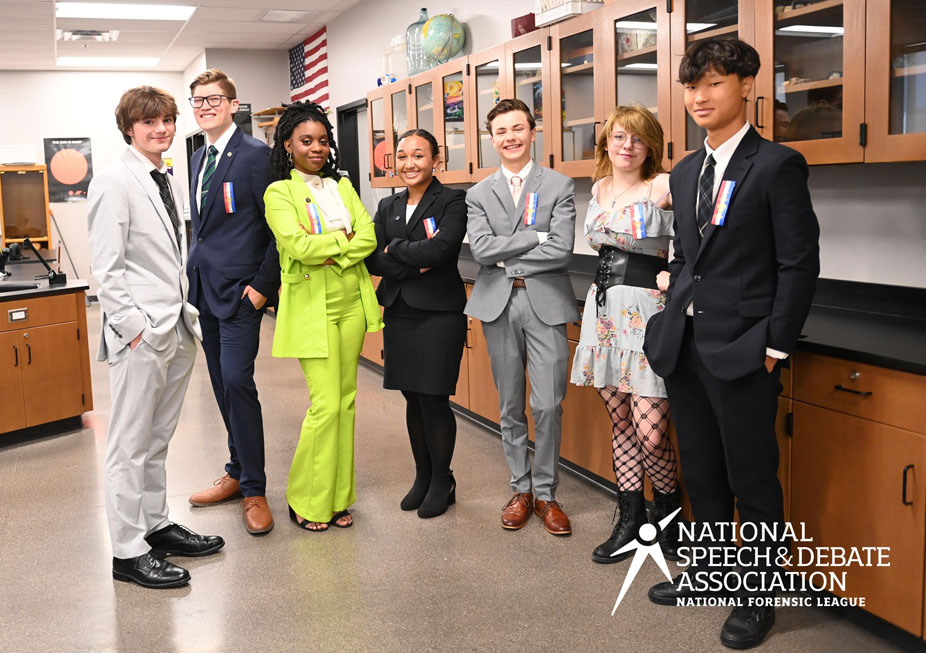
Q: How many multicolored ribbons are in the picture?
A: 6